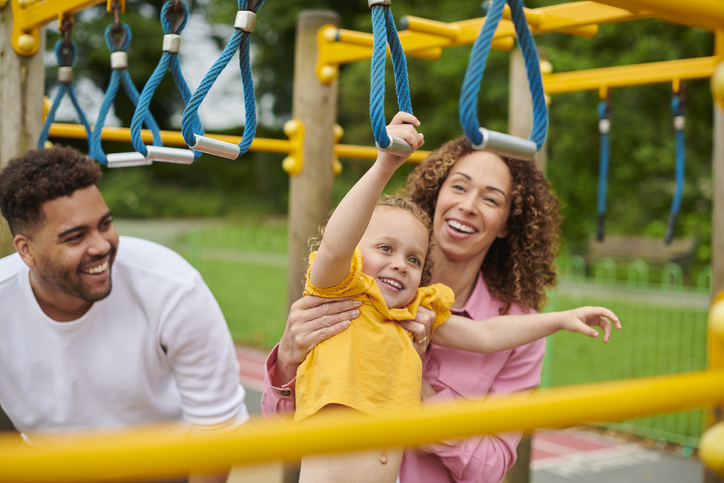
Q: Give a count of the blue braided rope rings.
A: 6